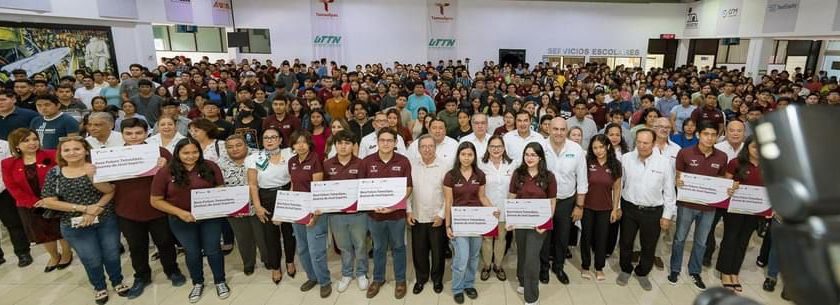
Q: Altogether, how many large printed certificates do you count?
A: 9